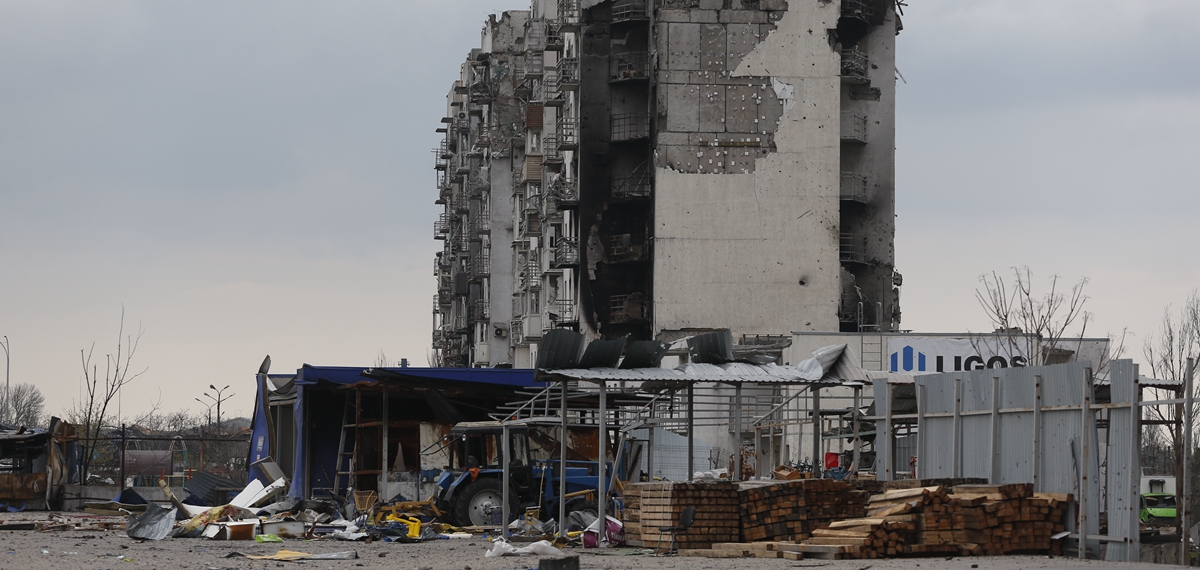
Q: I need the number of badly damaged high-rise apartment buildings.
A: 1